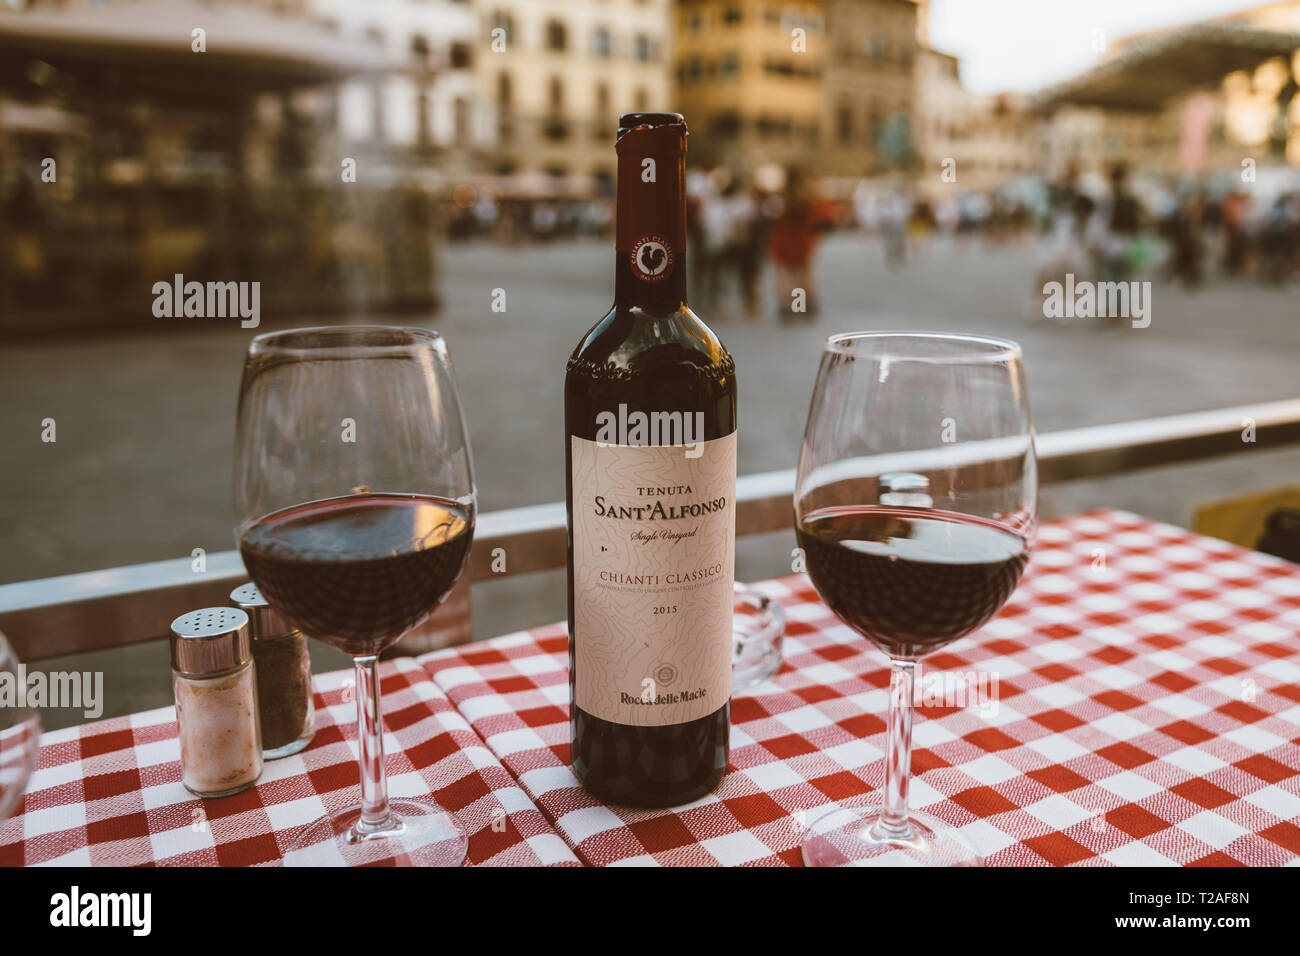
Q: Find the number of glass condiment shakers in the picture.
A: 2